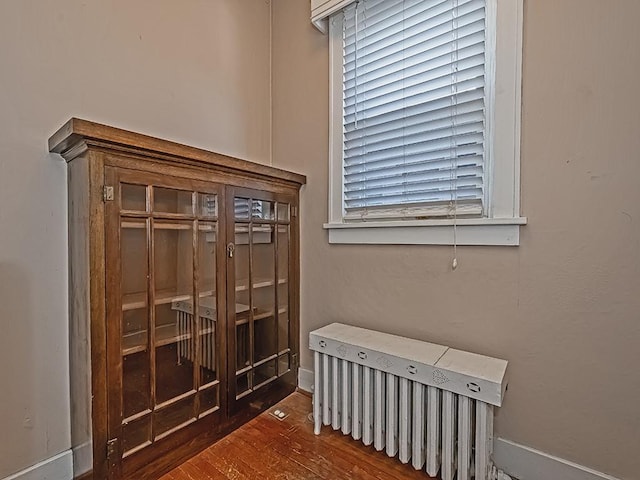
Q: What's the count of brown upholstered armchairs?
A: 0